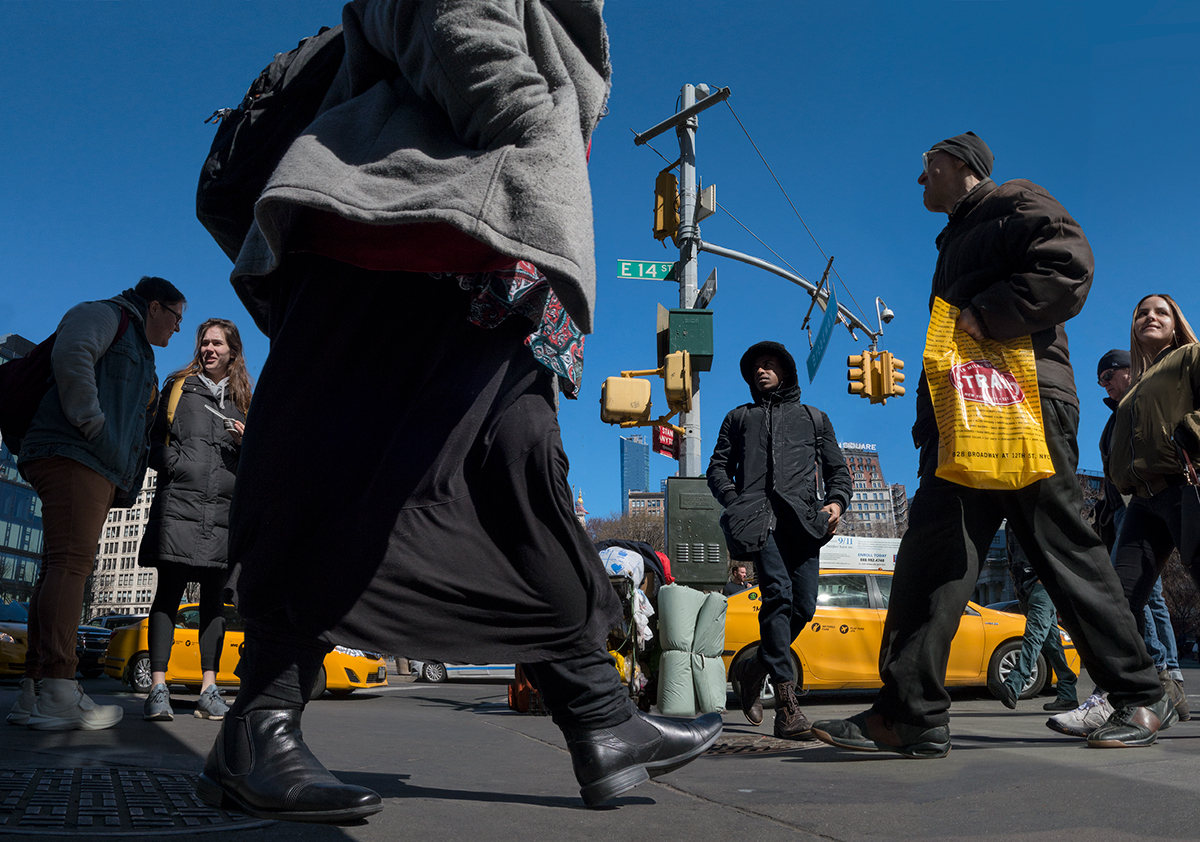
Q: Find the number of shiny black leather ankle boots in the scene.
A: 2